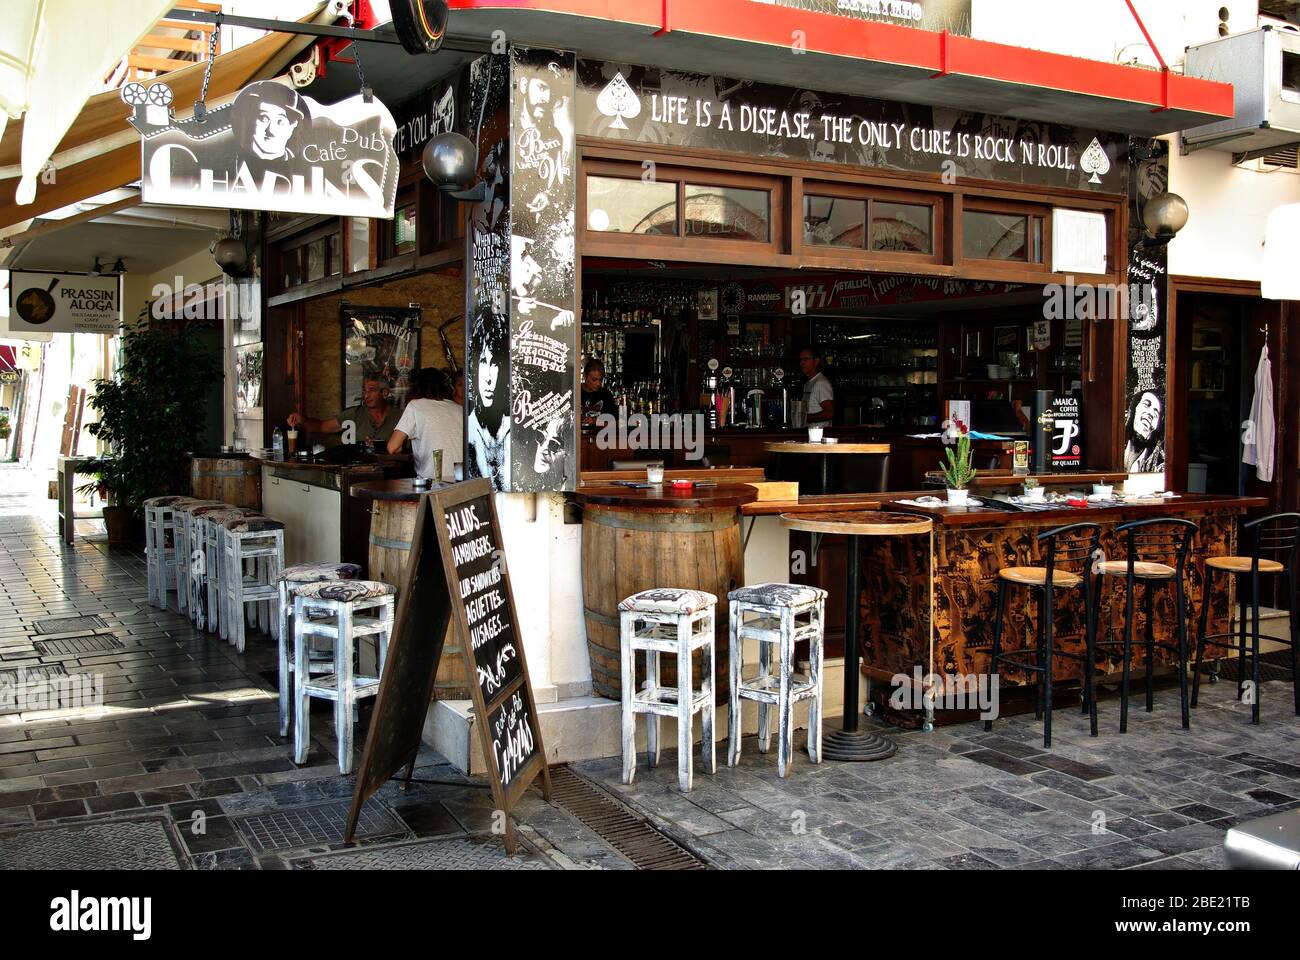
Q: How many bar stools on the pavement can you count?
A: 12